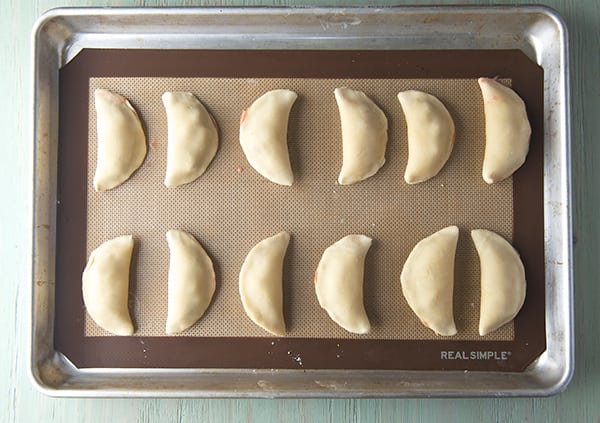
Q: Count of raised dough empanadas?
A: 12